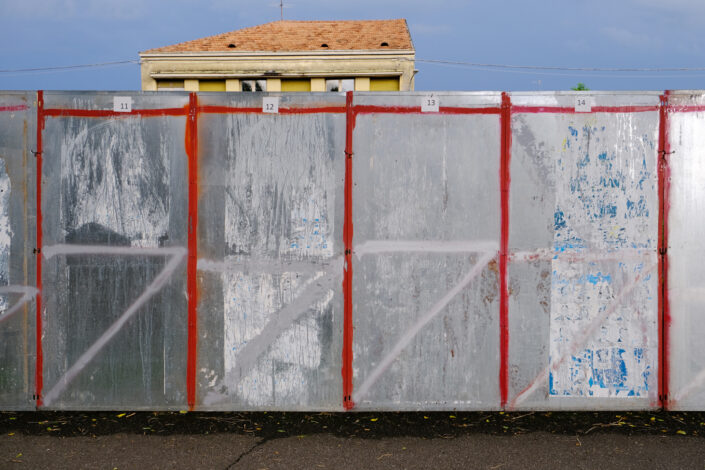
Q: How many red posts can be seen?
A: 5